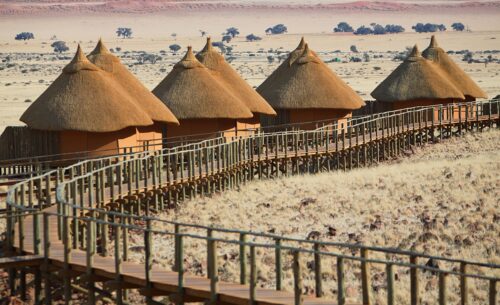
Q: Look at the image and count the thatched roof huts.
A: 8